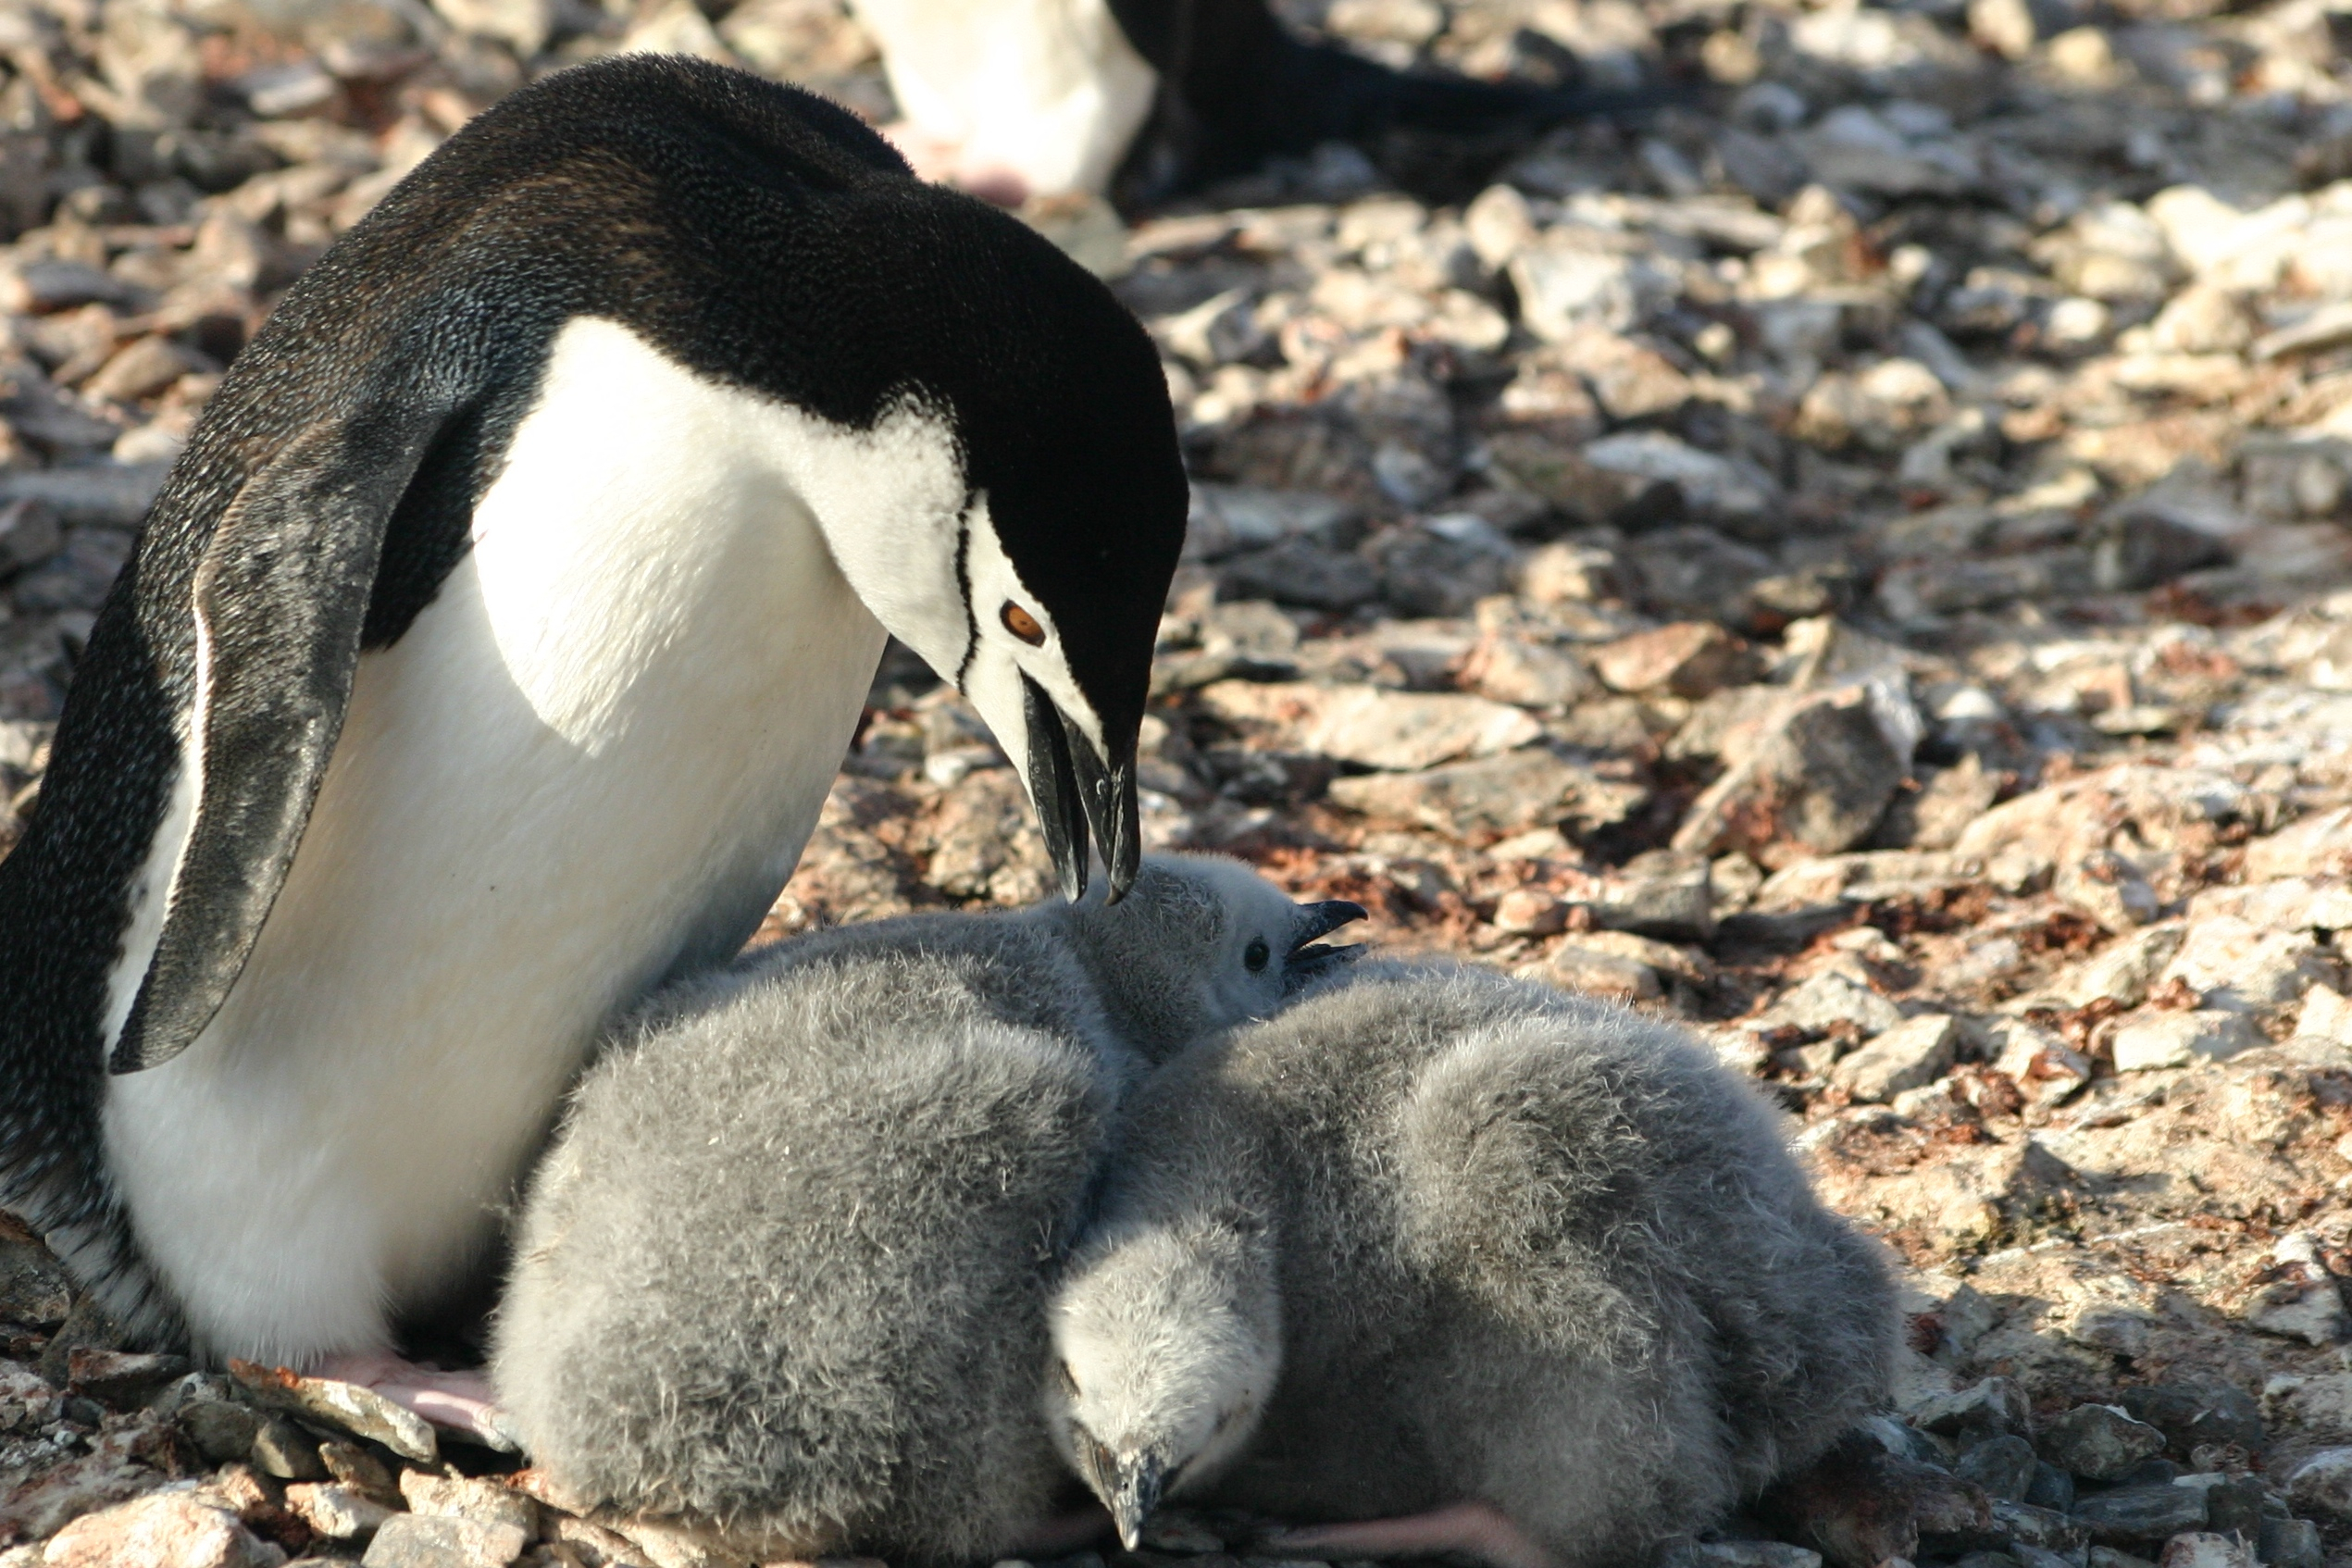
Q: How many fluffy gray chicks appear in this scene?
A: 2